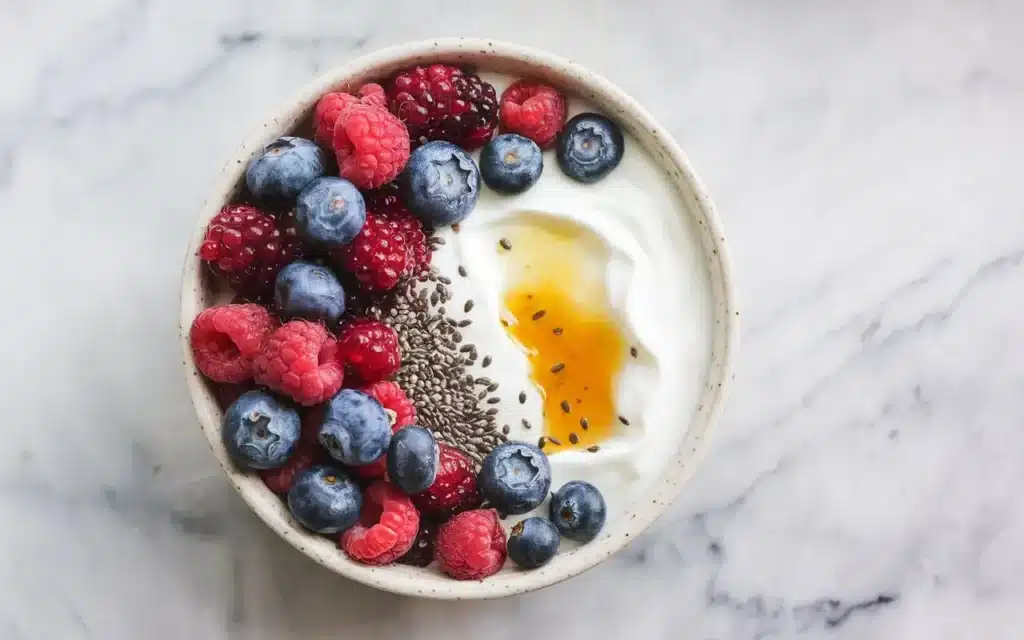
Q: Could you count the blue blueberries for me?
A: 13